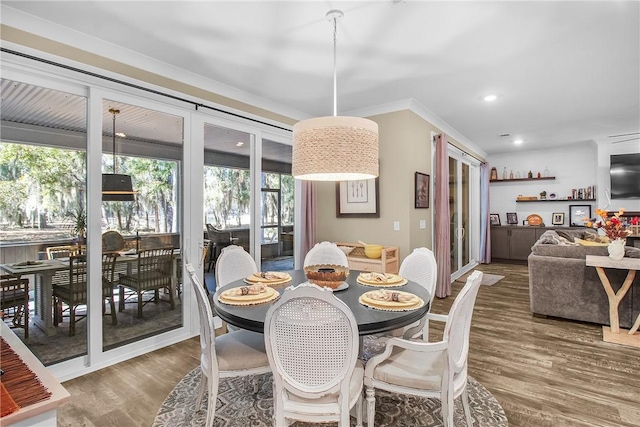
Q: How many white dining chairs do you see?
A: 6